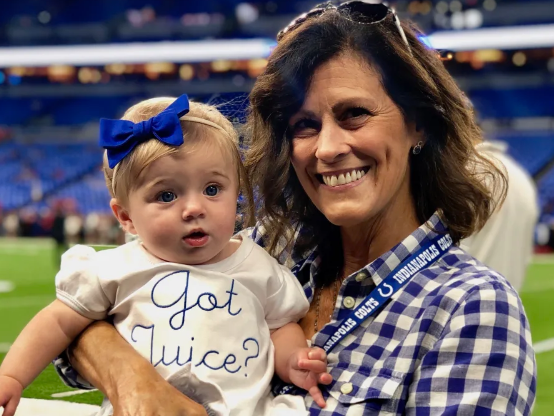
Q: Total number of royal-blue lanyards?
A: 1